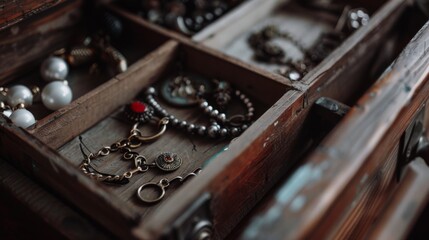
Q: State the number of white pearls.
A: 4